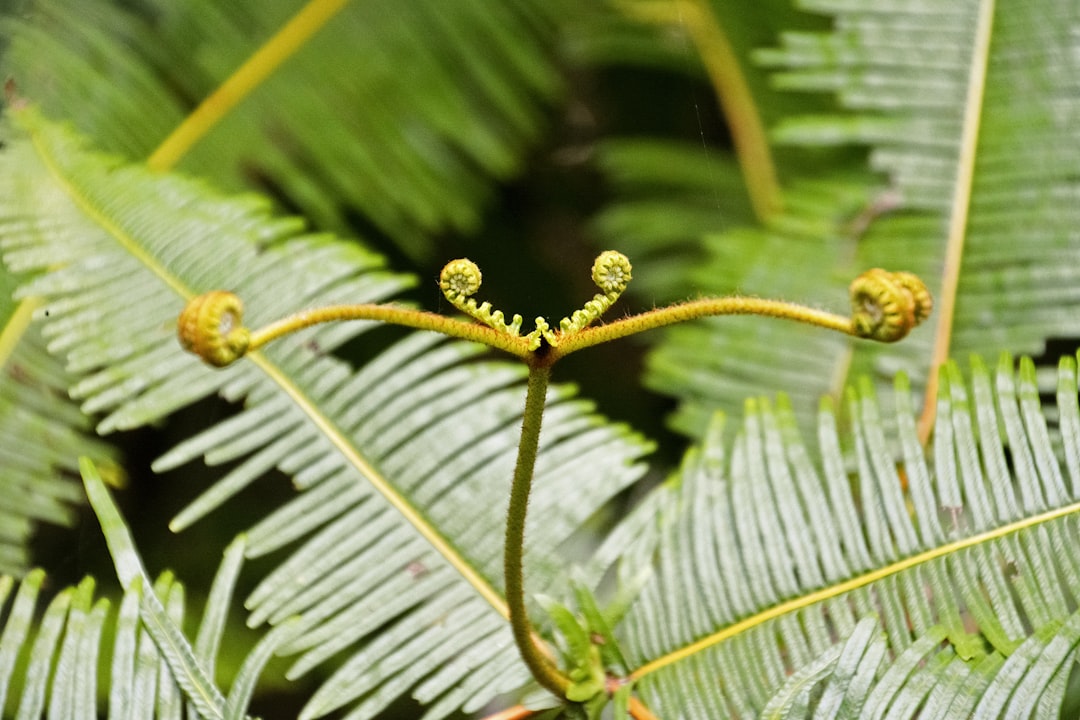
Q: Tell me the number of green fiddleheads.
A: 2